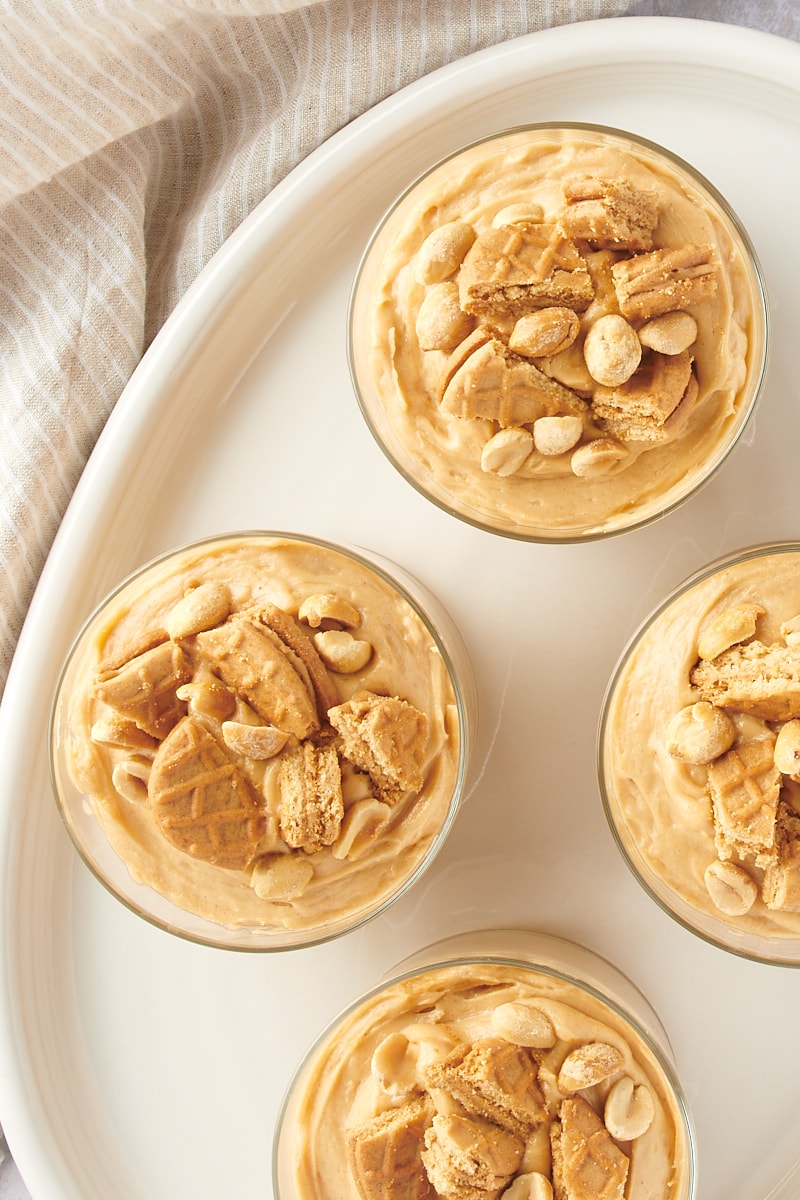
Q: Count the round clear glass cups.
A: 4